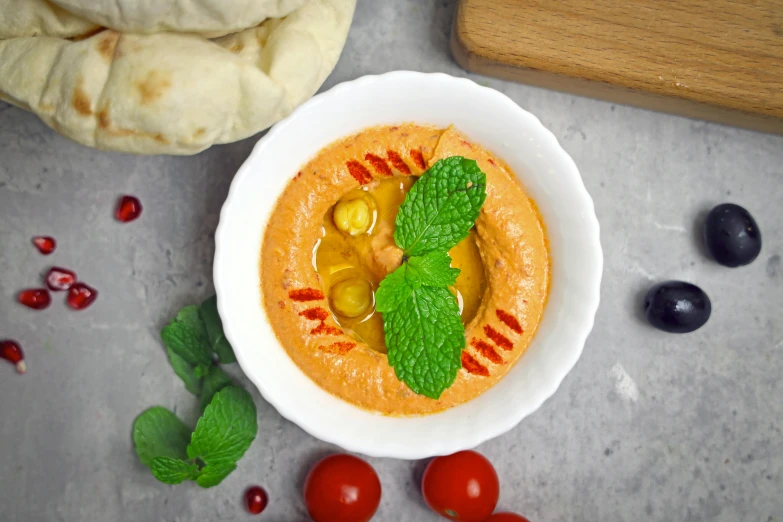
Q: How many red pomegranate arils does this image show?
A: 7